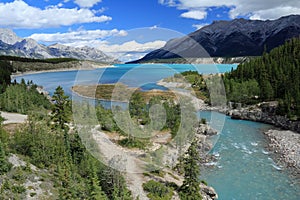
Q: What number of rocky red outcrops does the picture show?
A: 0